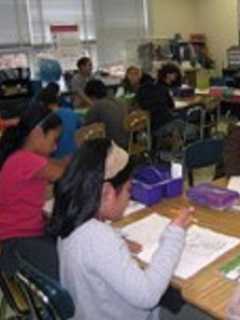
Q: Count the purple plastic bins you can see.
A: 2